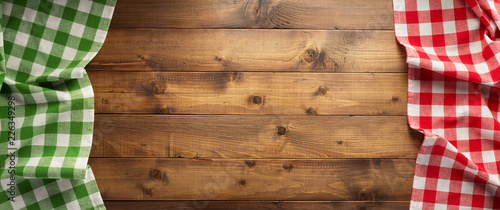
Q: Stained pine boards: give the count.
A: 6